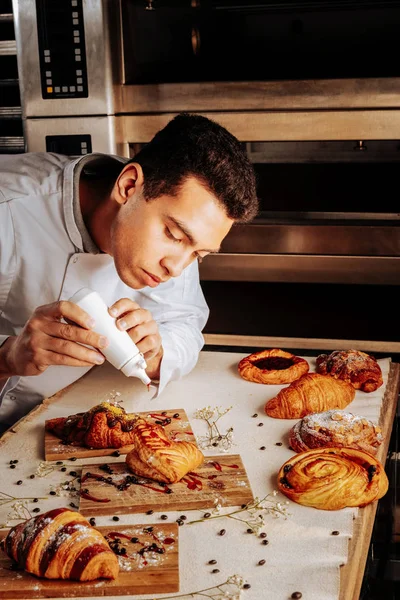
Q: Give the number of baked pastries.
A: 8